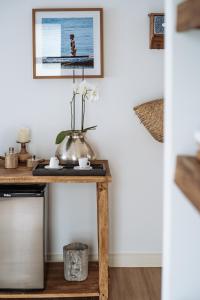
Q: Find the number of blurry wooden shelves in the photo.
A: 2